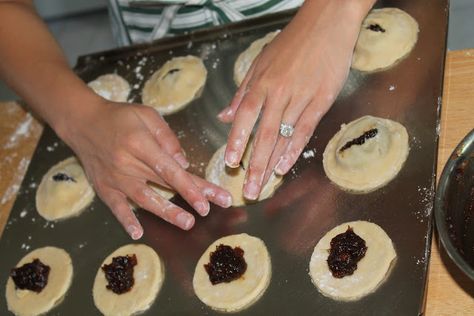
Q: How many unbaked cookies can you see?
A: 12